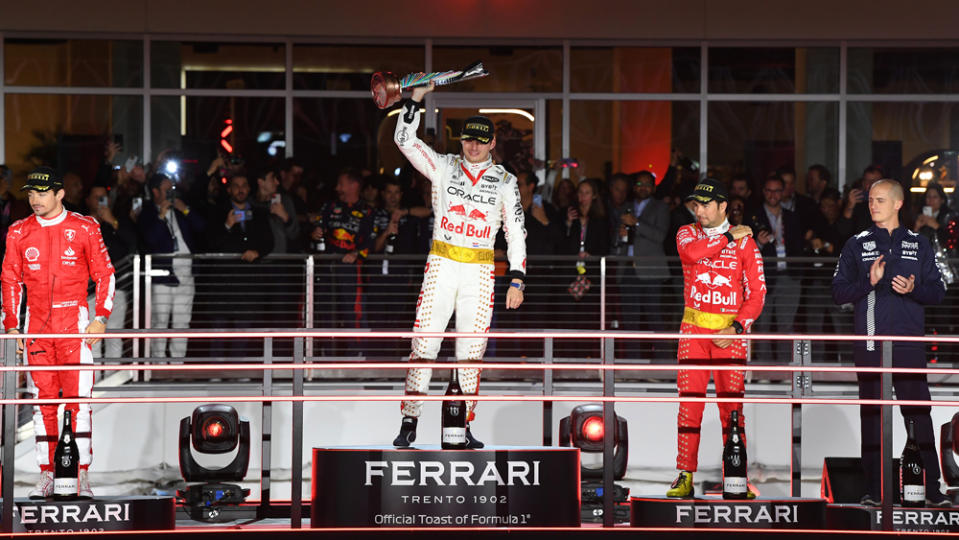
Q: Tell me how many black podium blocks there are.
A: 4